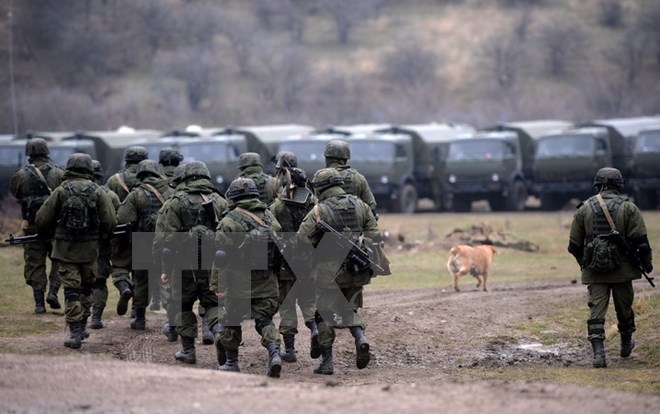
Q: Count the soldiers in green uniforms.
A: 14